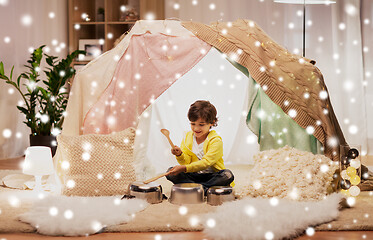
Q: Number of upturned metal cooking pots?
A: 3